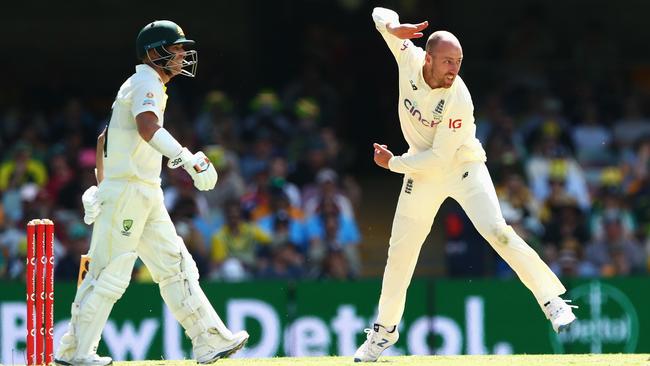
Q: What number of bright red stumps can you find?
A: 3